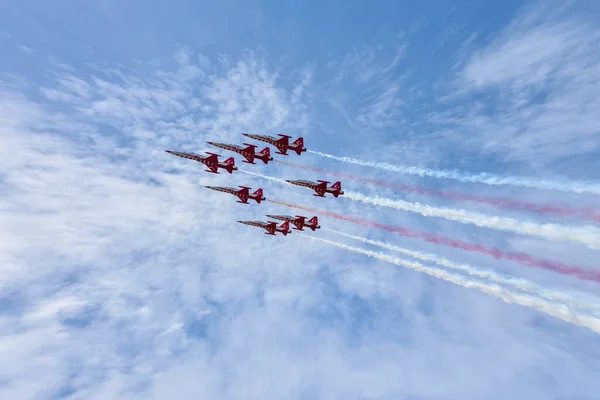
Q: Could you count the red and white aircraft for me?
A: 7